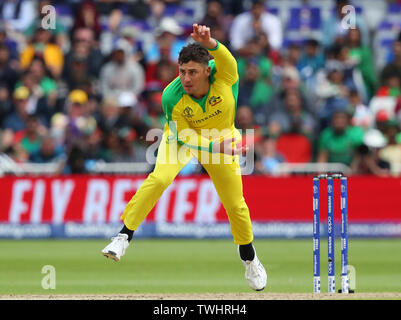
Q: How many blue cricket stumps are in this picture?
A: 3